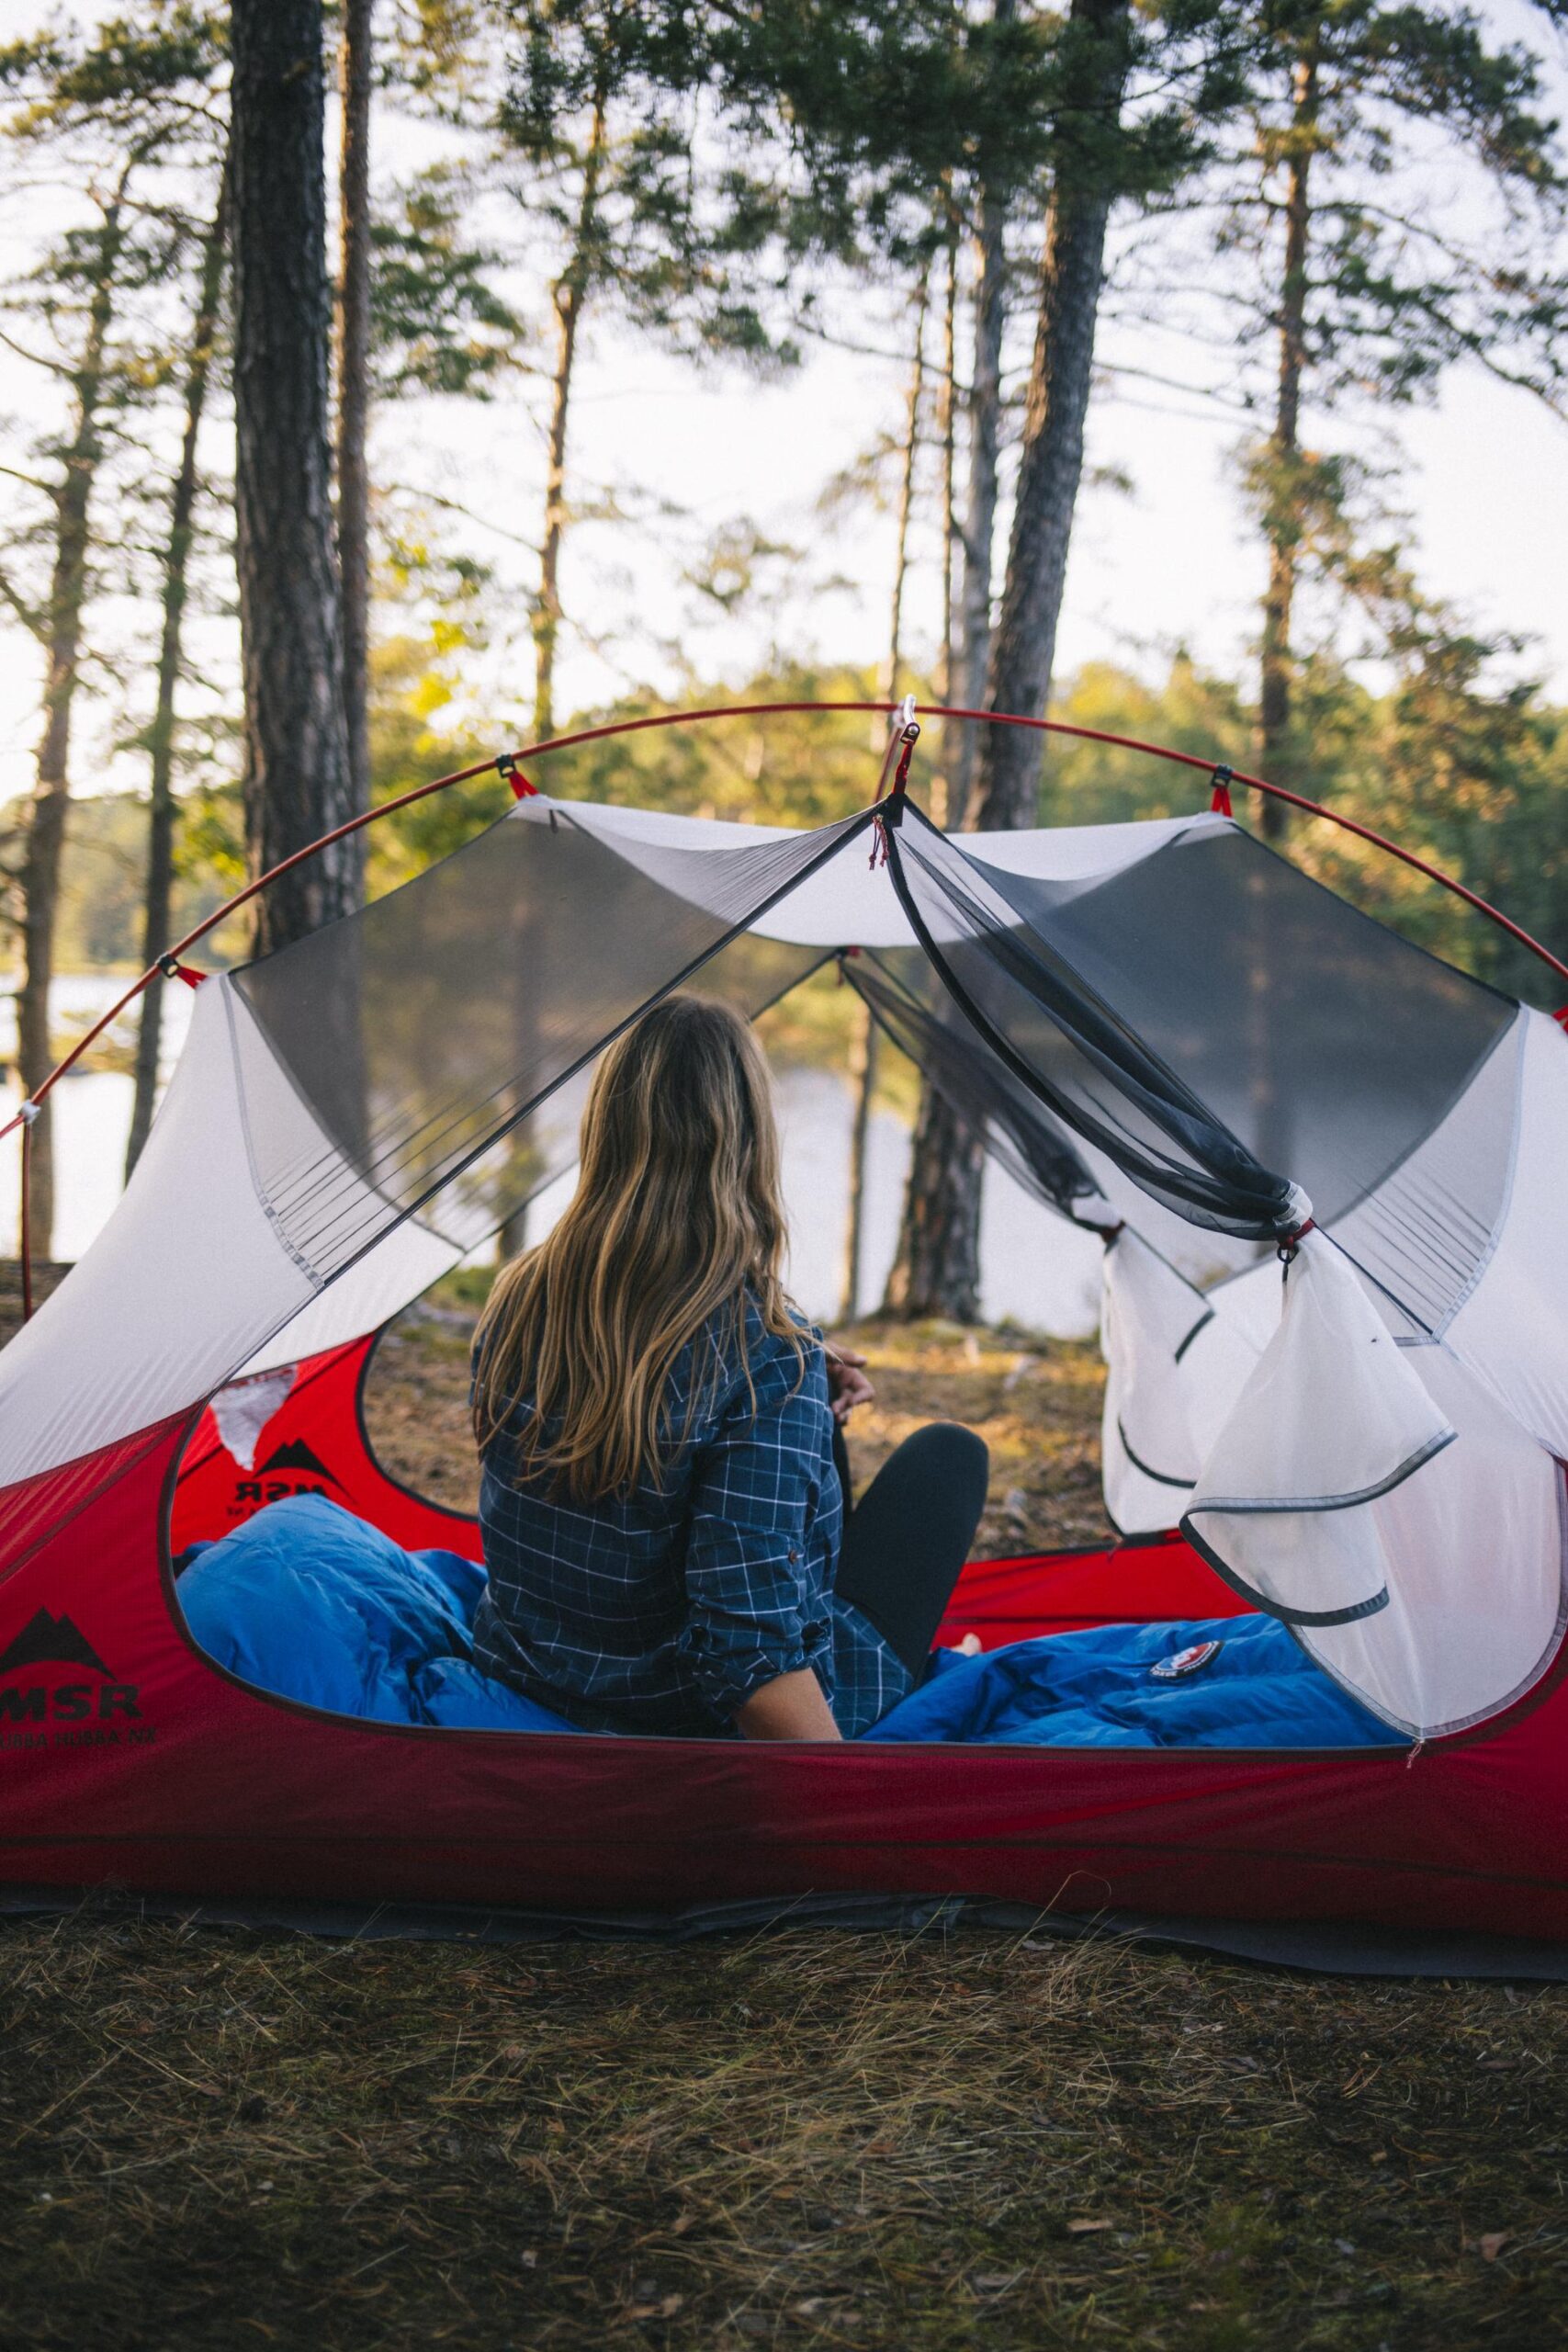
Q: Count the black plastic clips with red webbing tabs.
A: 3